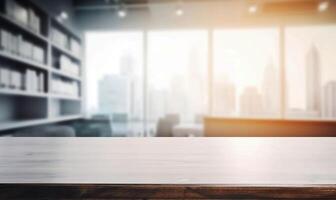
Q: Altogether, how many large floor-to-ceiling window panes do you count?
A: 4